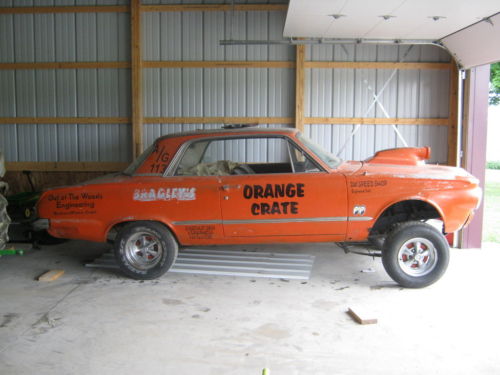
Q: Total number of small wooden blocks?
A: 2